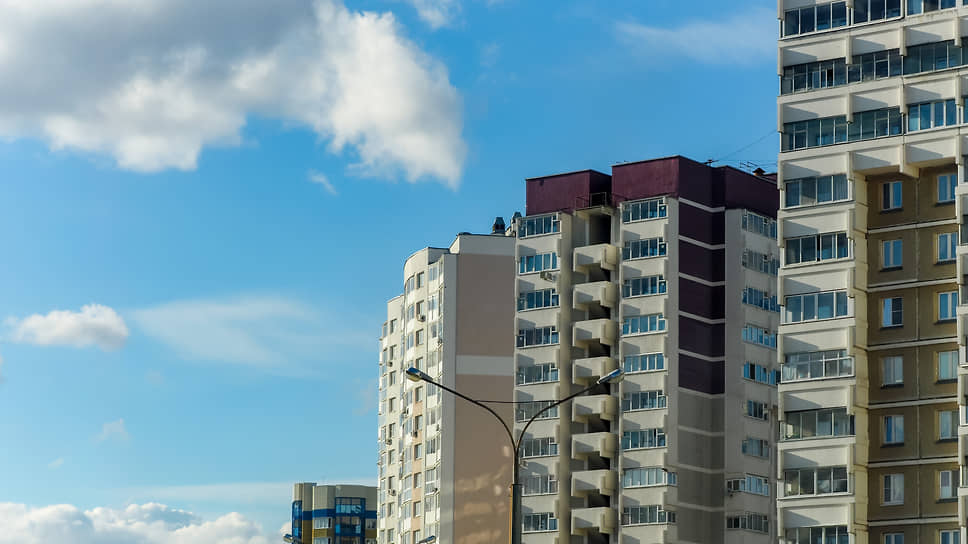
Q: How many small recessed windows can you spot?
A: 14